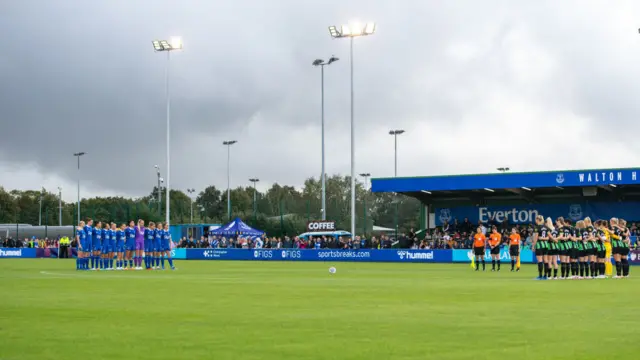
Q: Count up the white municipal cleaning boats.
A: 0